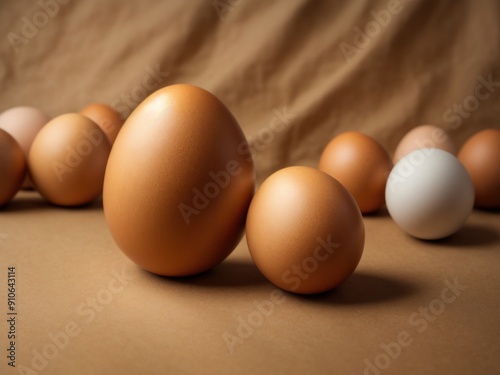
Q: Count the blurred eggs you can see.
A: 8